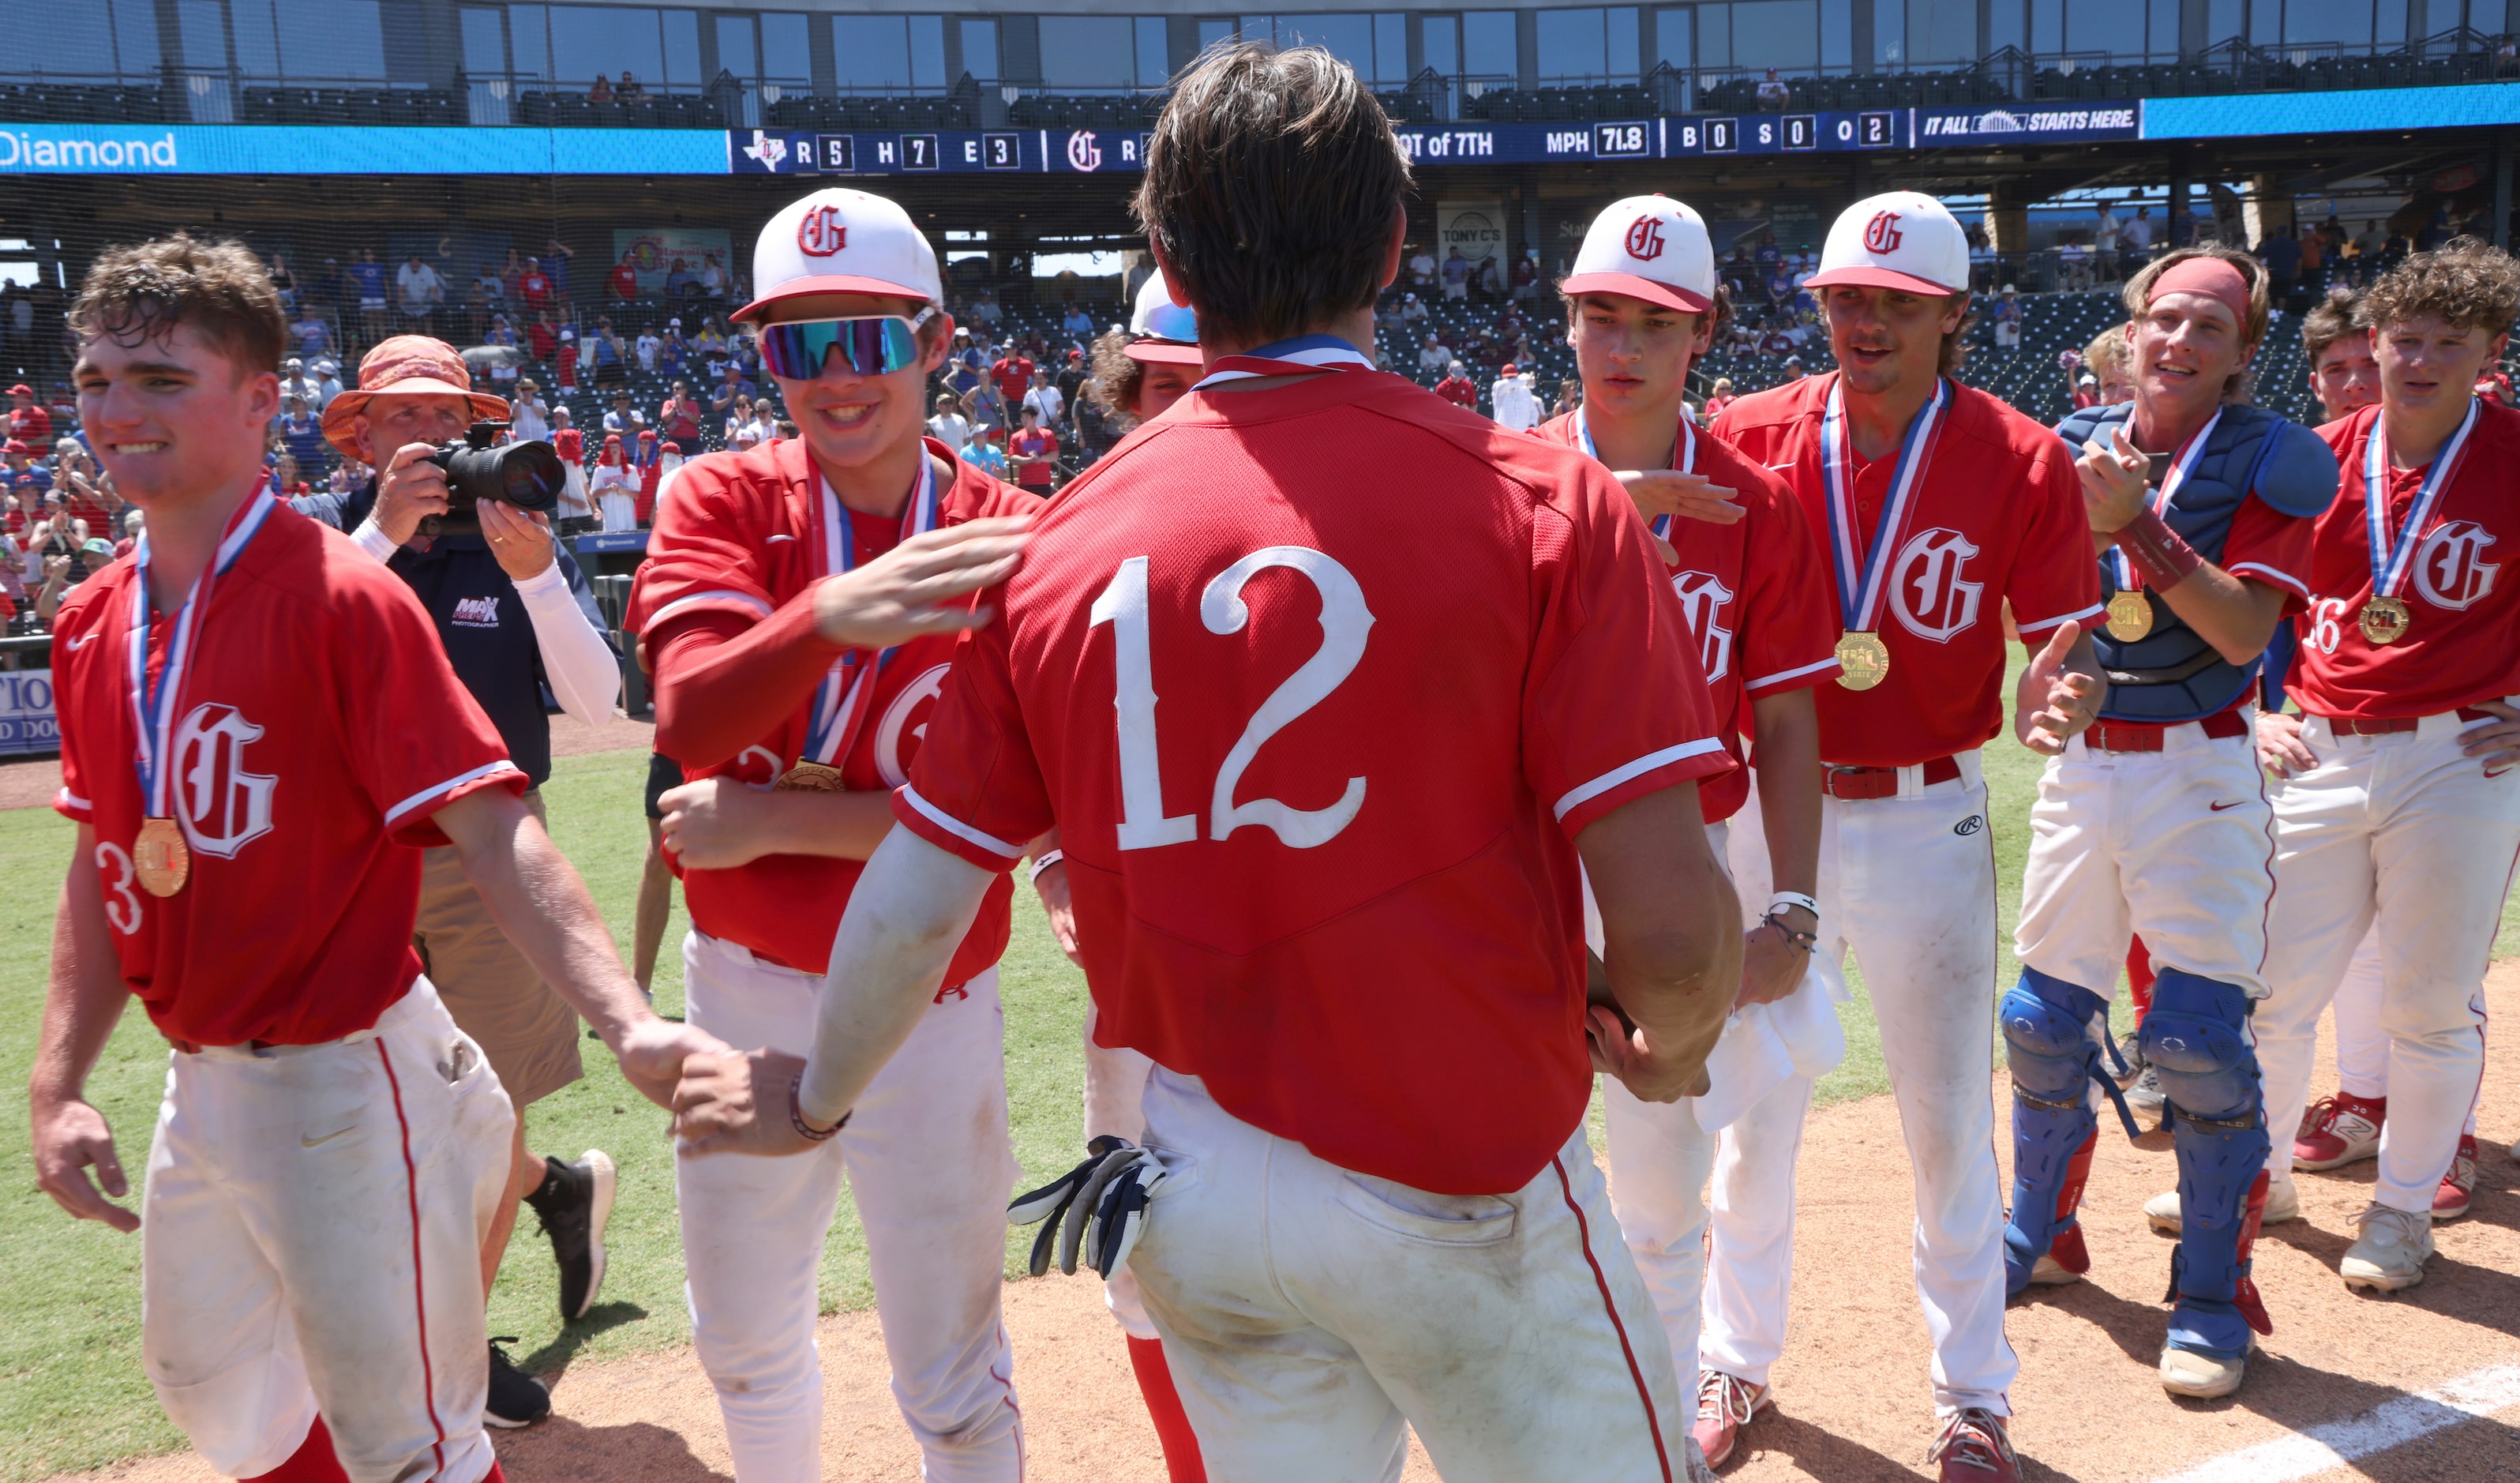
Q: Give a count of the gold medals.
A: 5